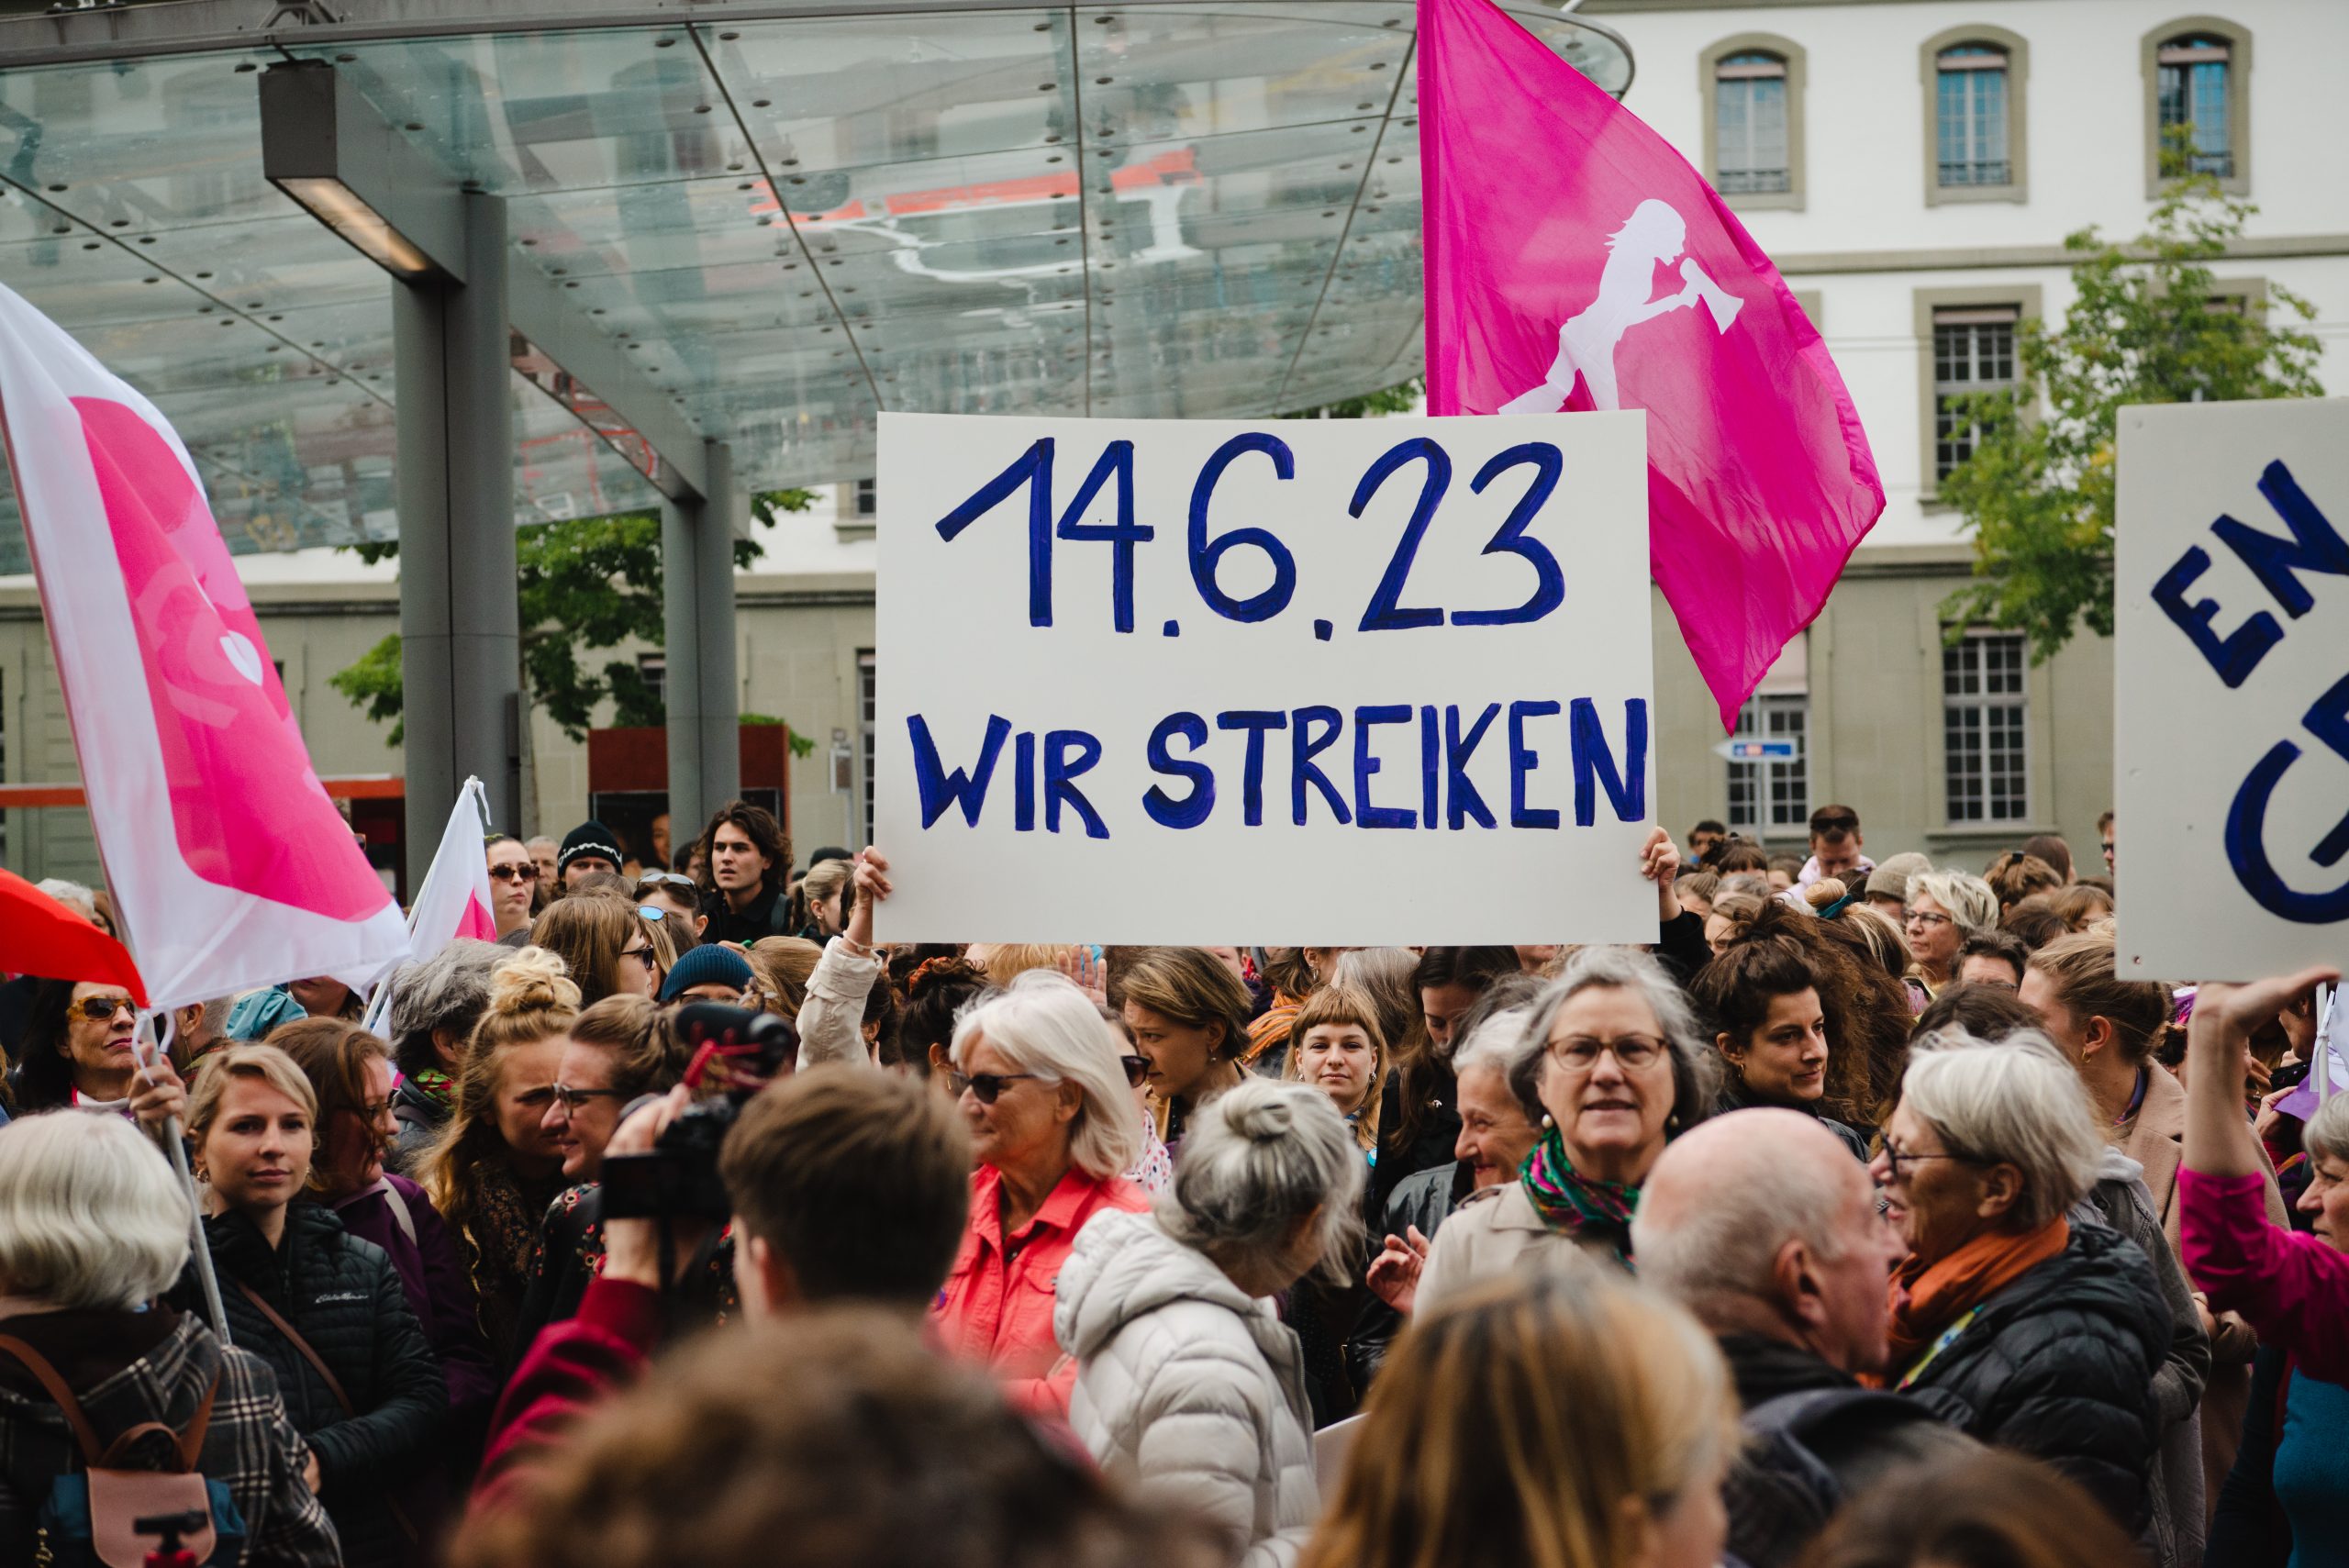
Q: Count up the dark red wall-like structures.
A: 1